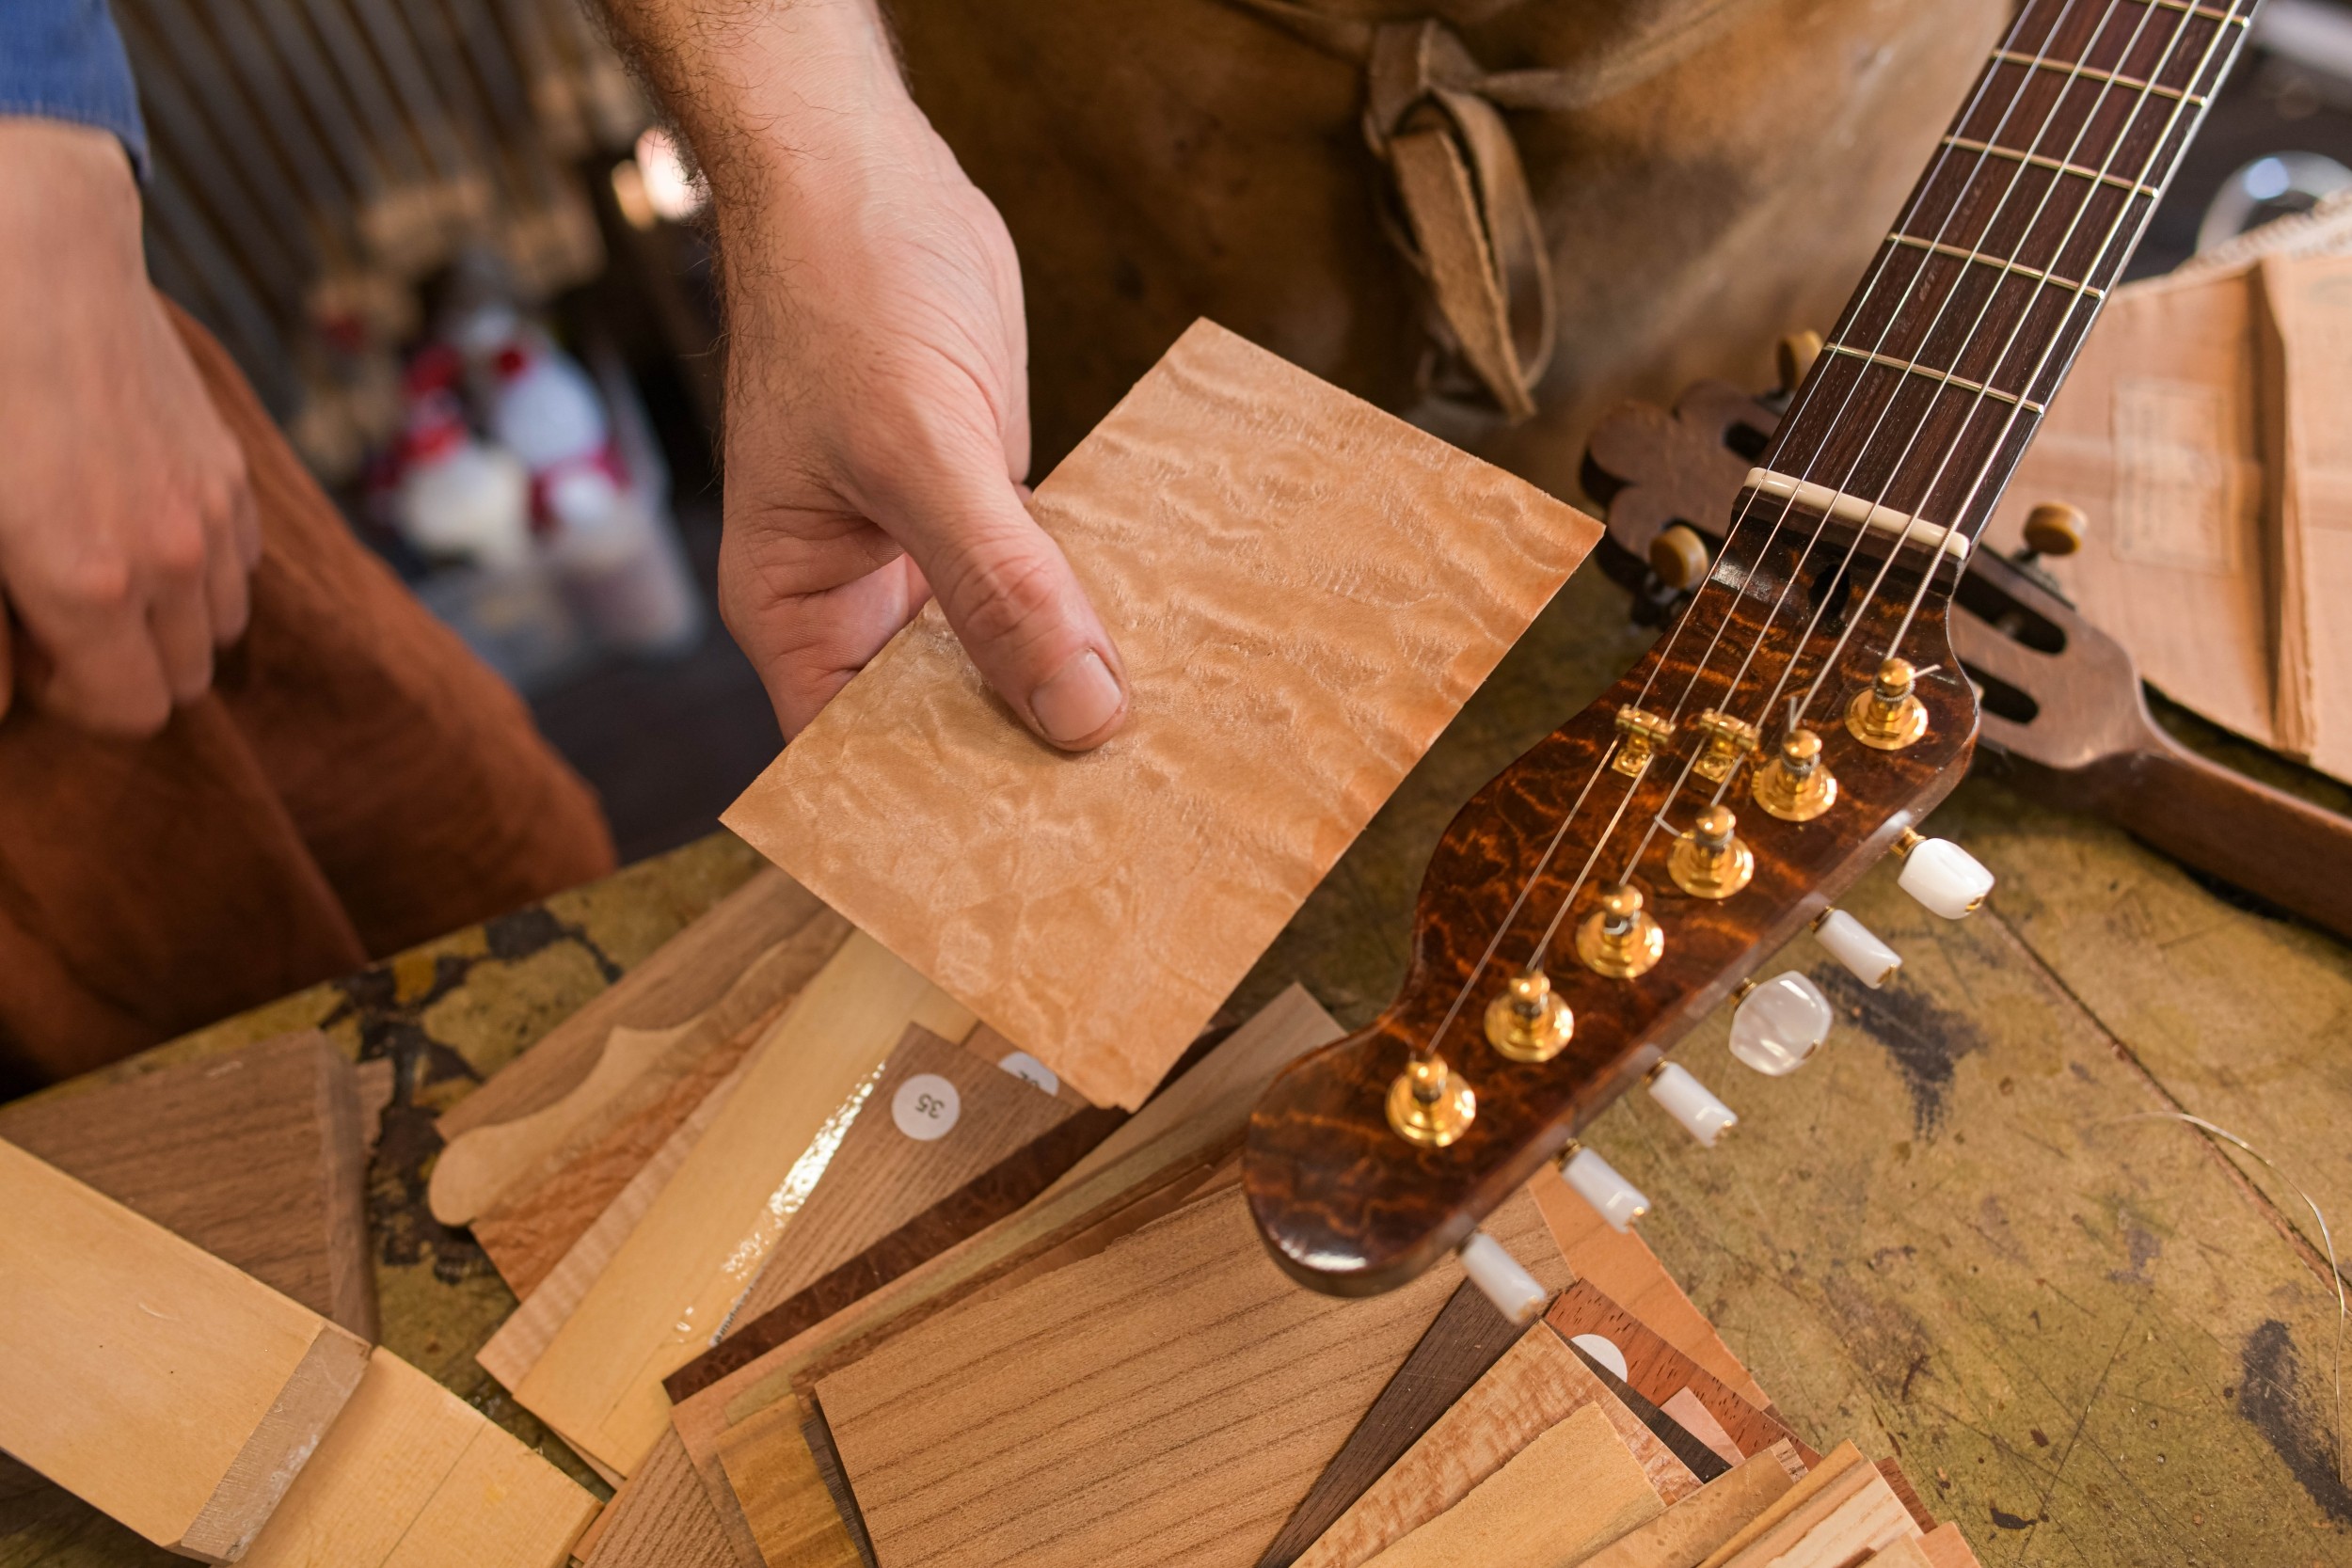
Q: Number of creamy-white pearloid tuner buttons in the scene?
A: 6